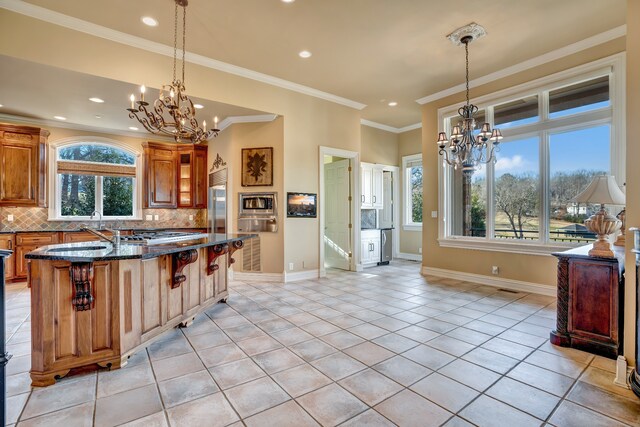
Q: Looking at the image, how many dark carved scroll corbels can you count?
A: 4